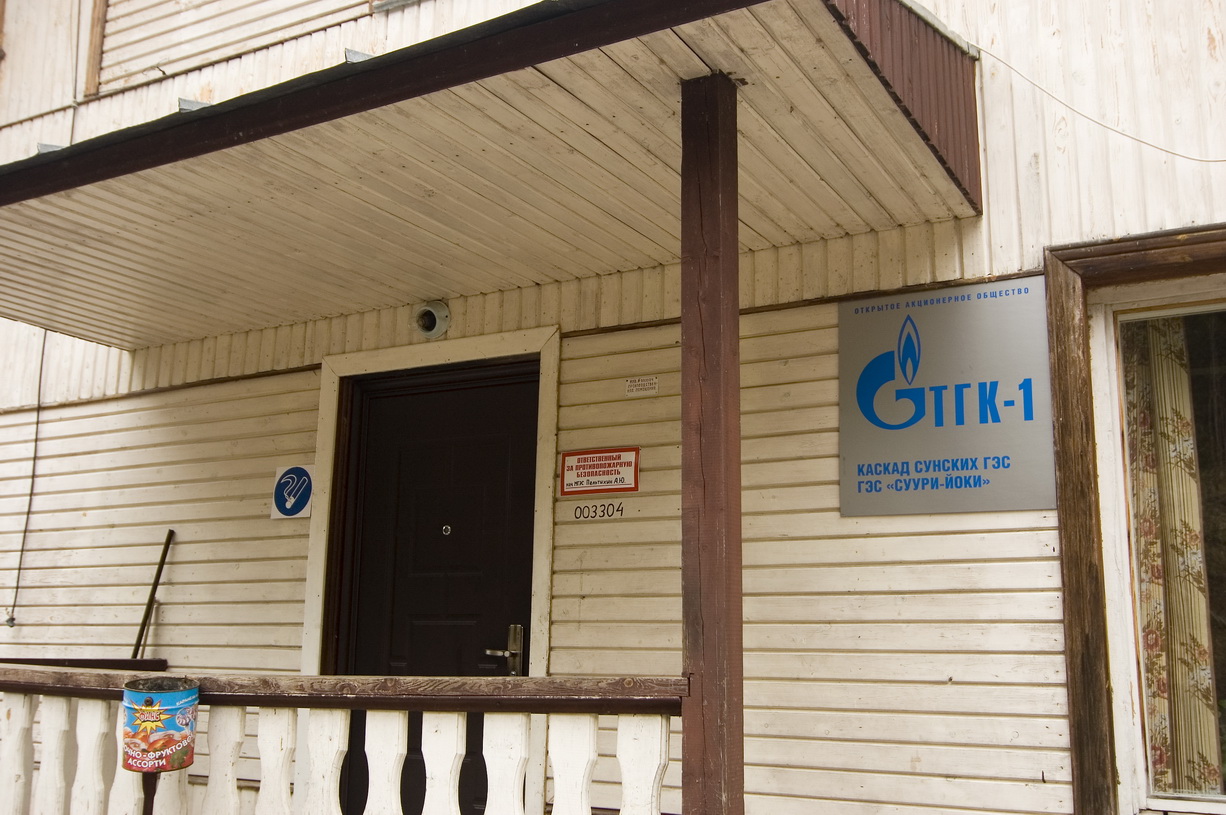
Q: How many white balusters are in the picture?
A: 13